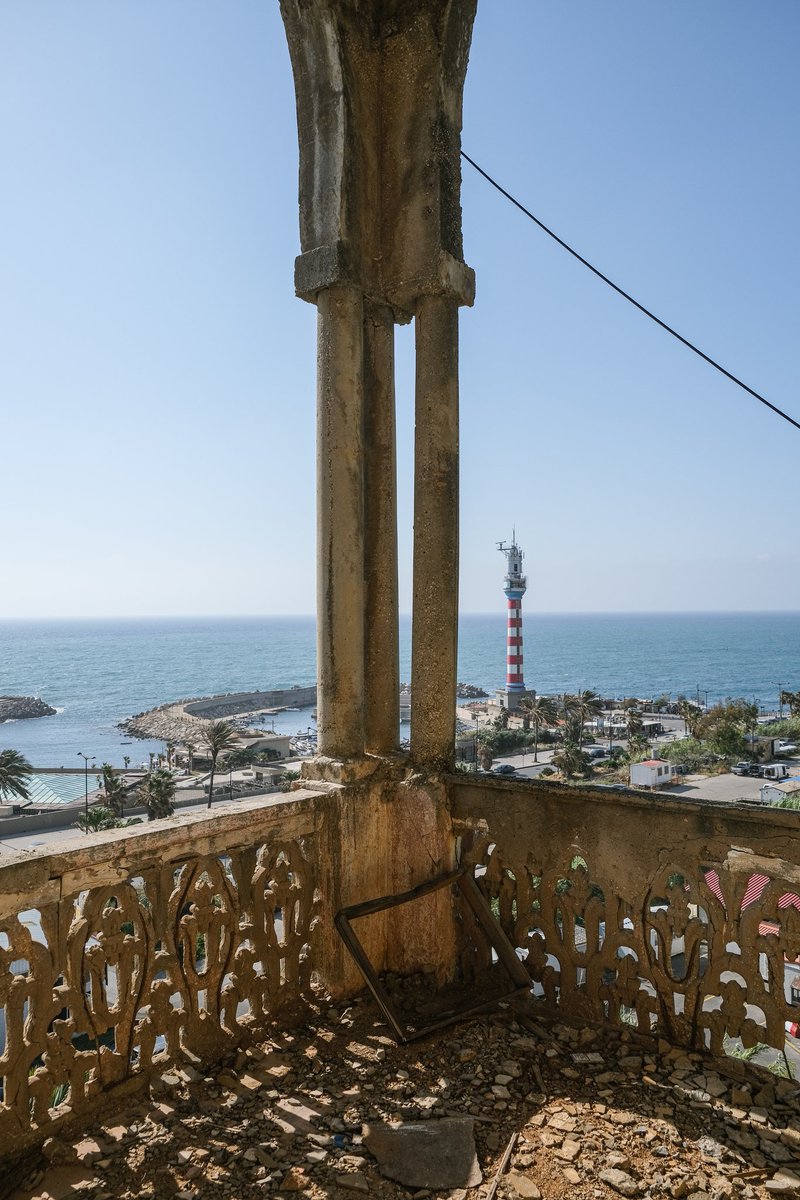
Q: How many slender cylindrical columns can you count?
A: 3